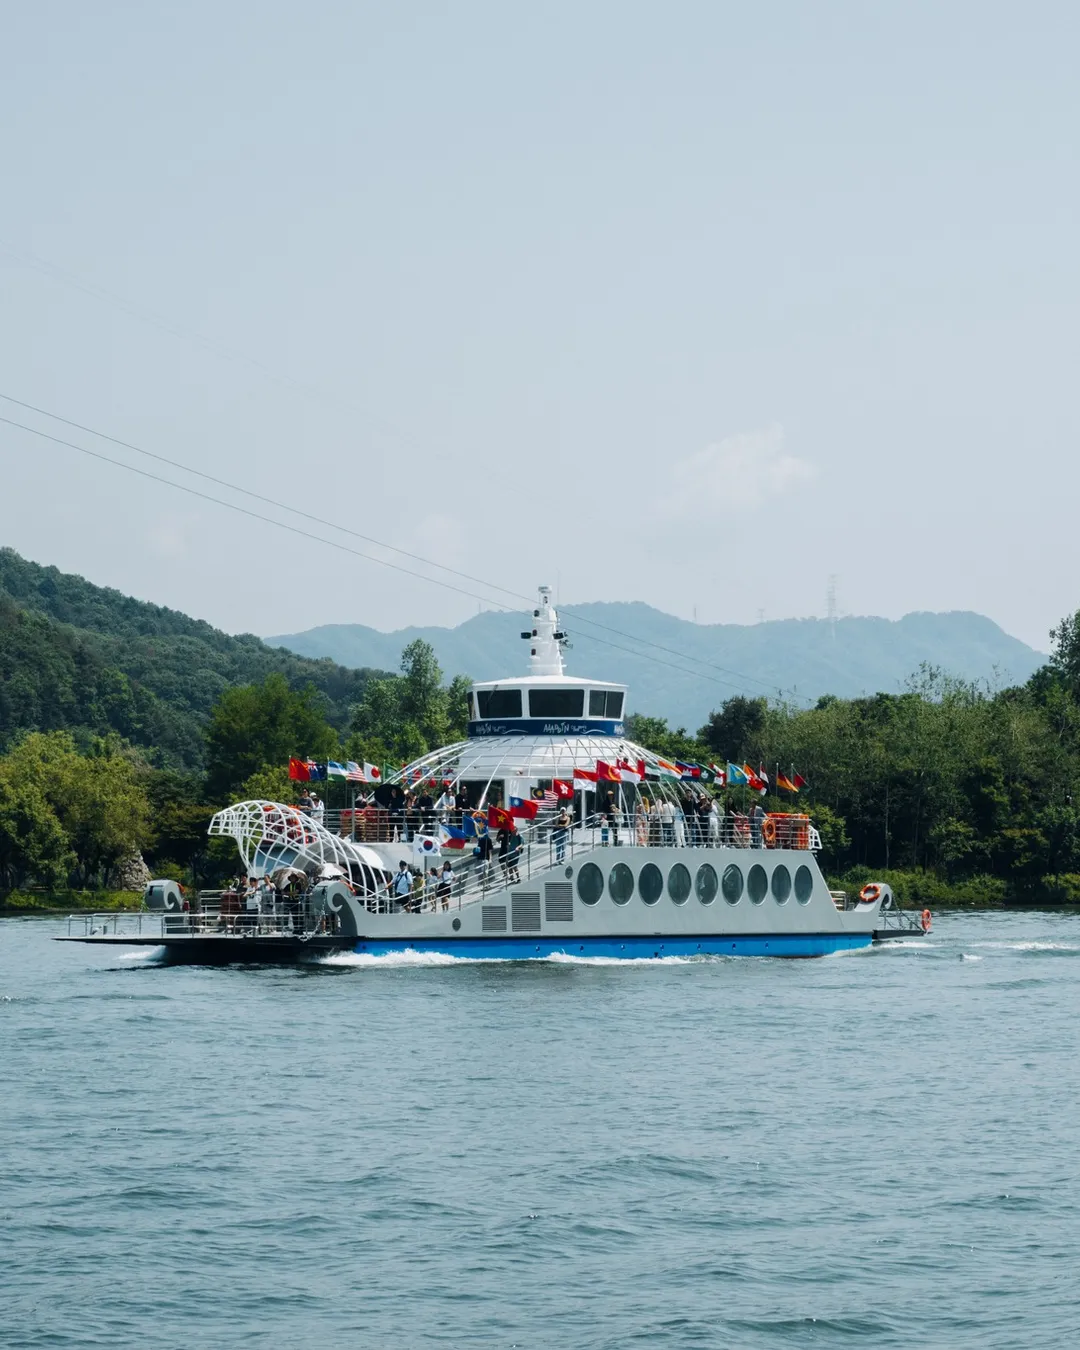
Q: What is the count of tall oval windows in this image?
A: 9